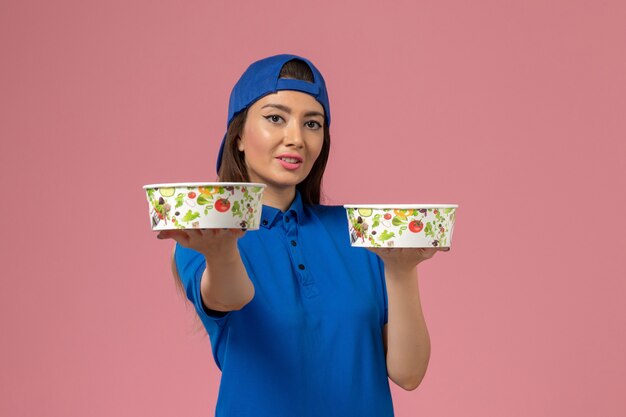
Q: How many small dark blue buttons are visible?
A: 4